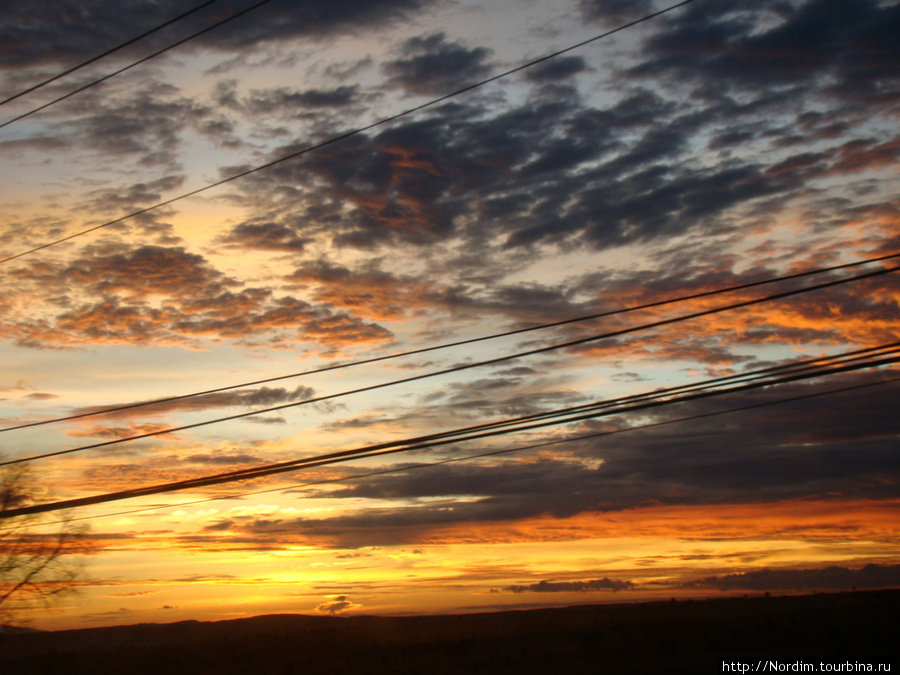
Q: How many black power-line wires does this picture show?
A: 9